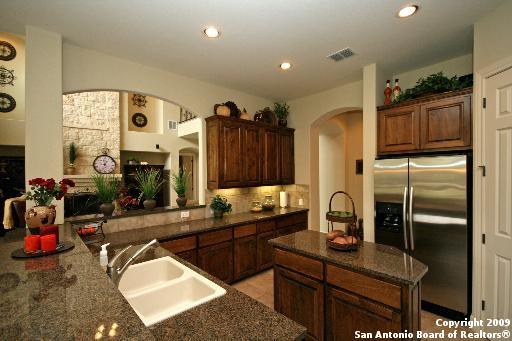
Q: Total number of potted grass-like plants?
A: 3